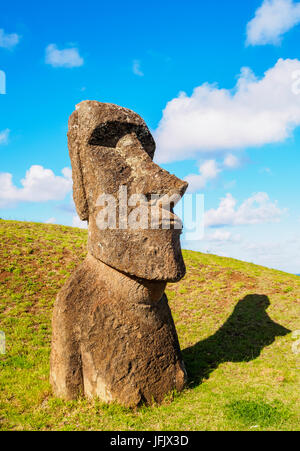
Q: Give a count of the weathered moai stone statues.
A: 1